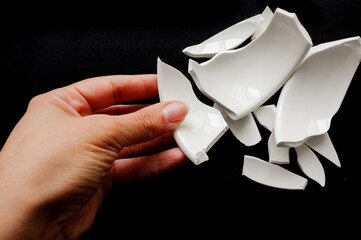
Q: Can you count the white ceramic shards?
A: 11